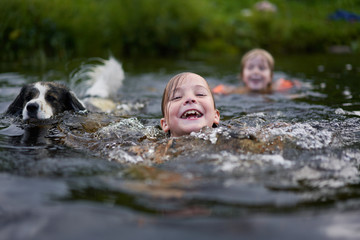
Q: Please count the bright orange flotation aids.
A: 2